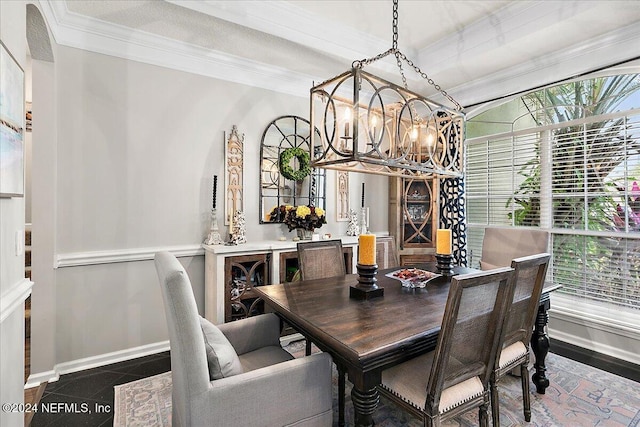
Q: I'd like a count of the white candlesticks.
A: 2